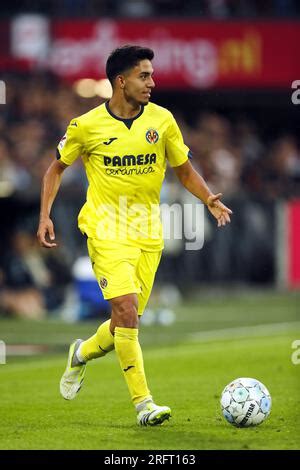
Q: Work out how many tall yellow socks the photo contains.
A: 2